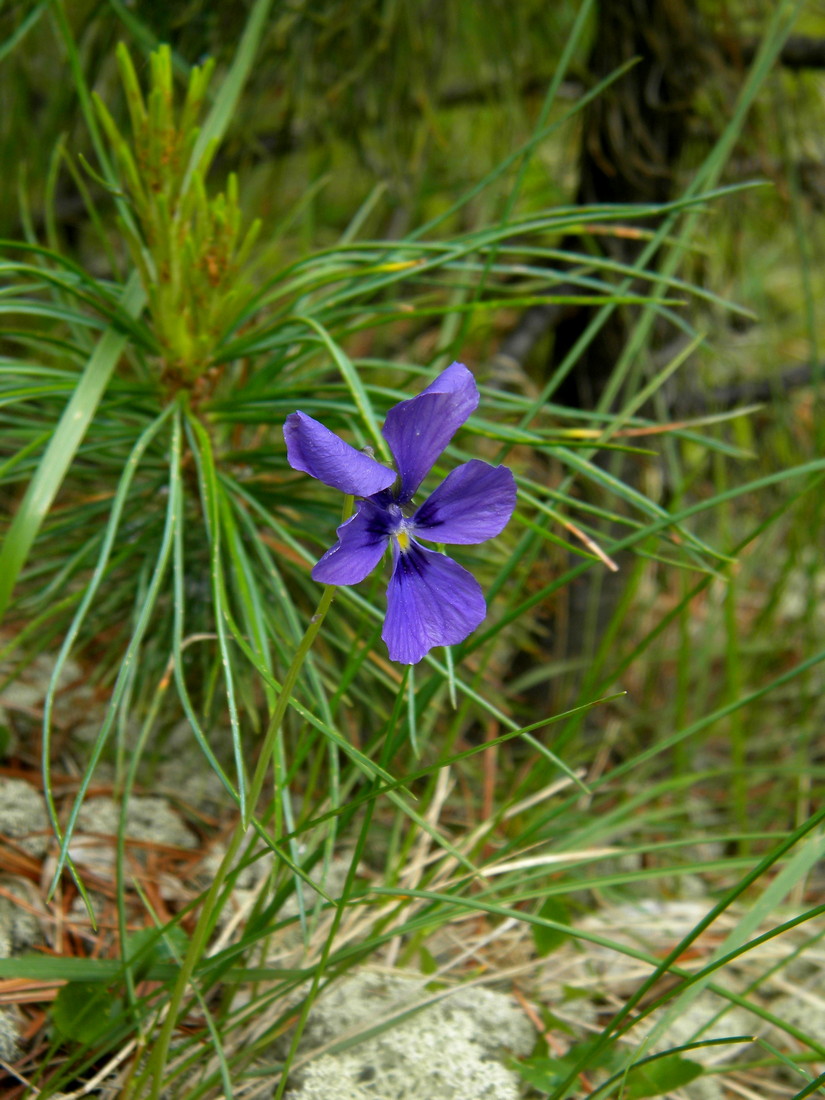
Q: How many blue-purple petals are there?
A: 5